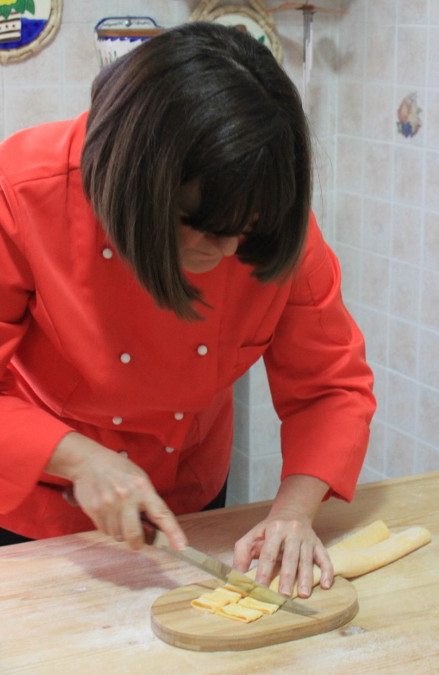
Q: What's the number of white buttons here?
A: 7